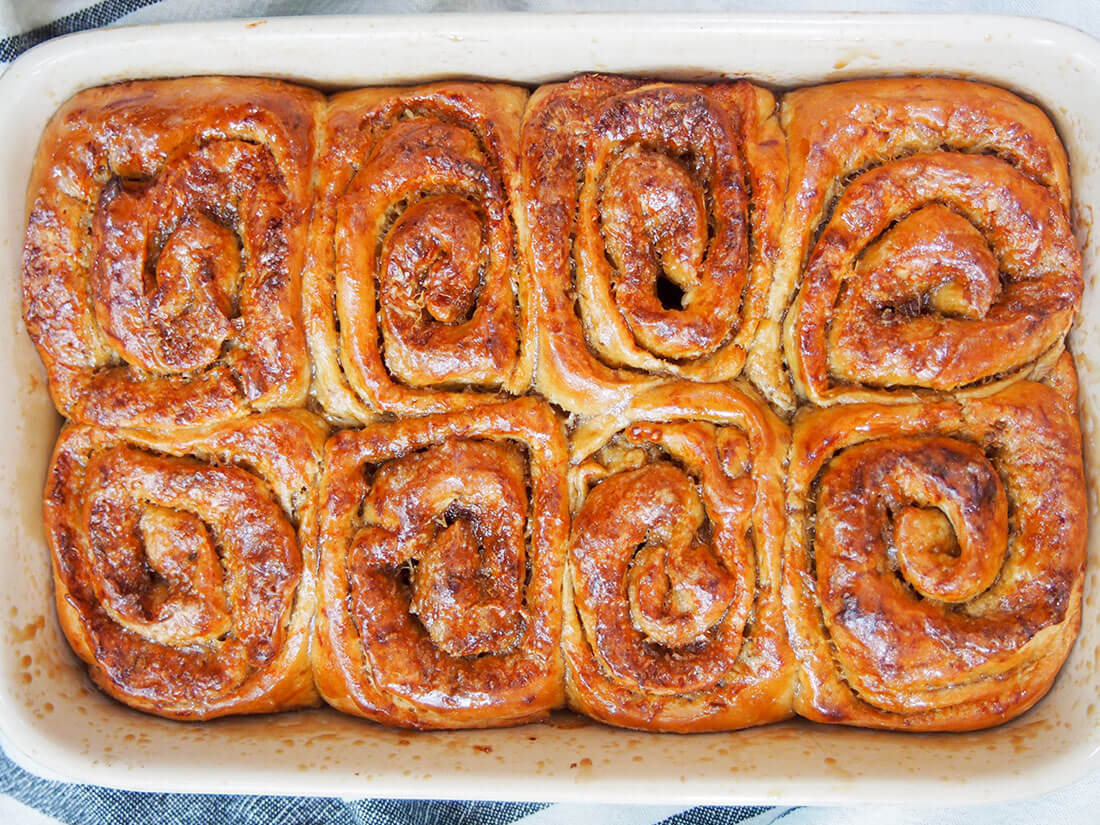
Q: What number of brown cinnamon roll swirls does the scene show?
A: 8